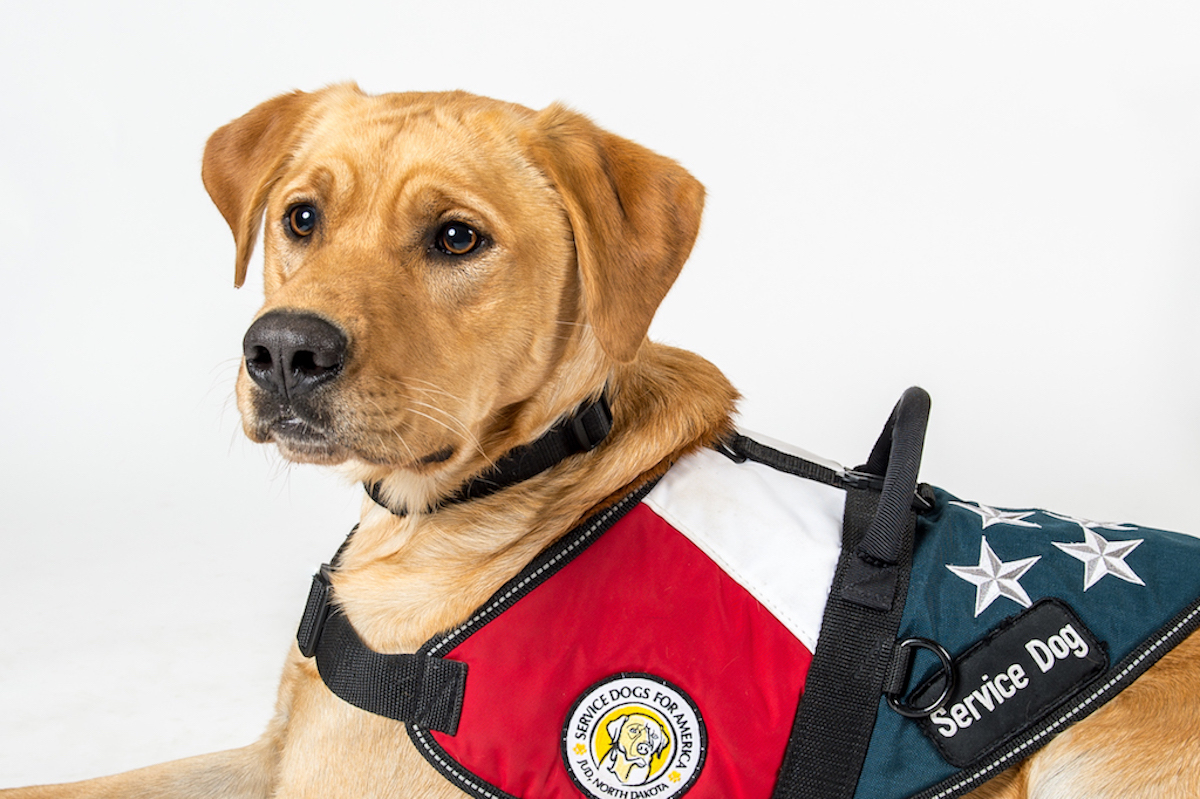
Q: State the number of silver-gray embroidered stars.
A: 4